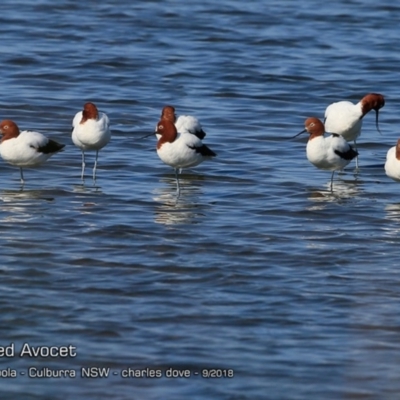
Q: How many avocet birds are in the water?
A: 7